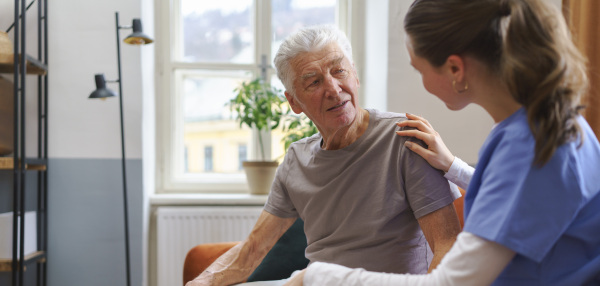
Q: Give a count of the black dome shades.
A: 2